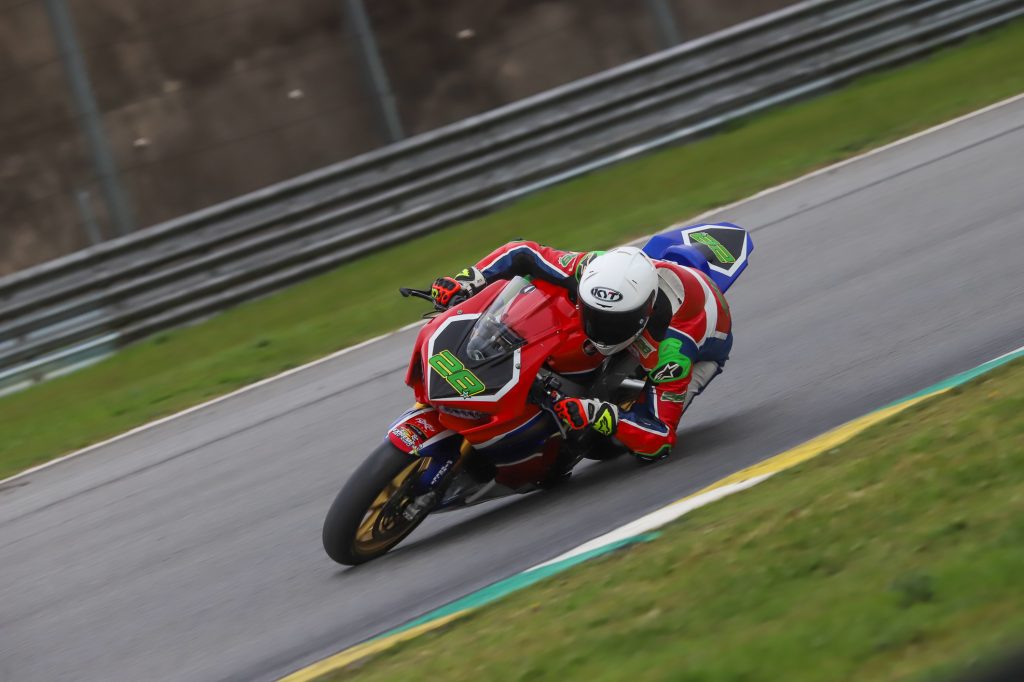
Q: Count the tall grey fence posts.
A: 3